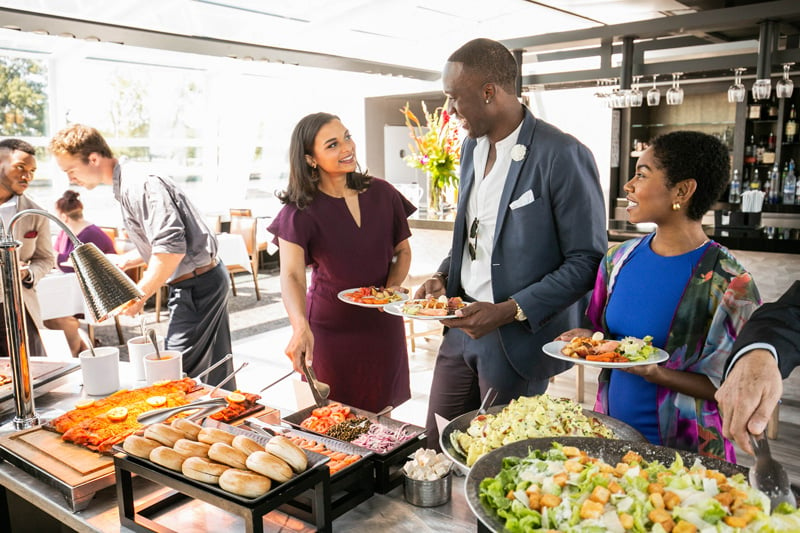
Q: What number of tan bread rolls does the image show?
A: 12